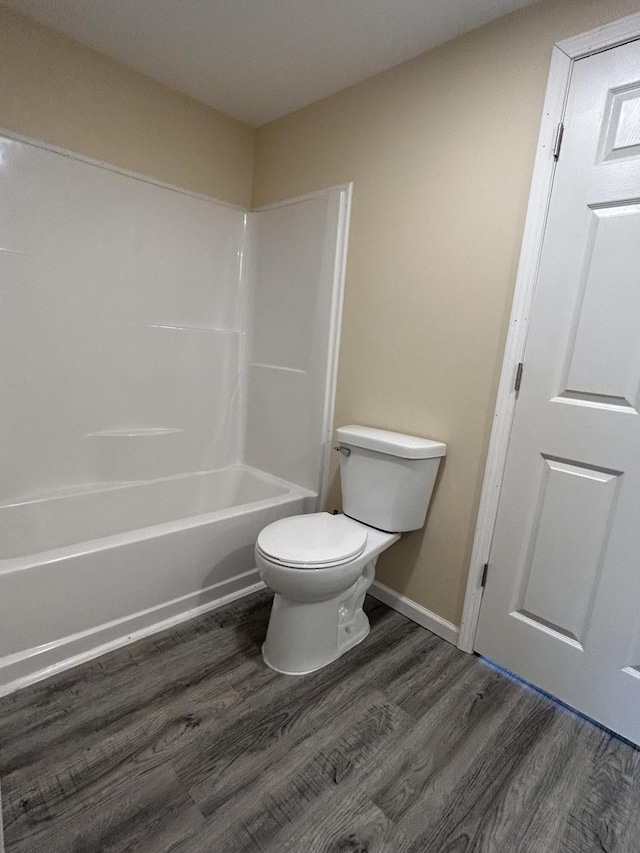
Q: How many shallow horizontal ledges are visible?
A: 4